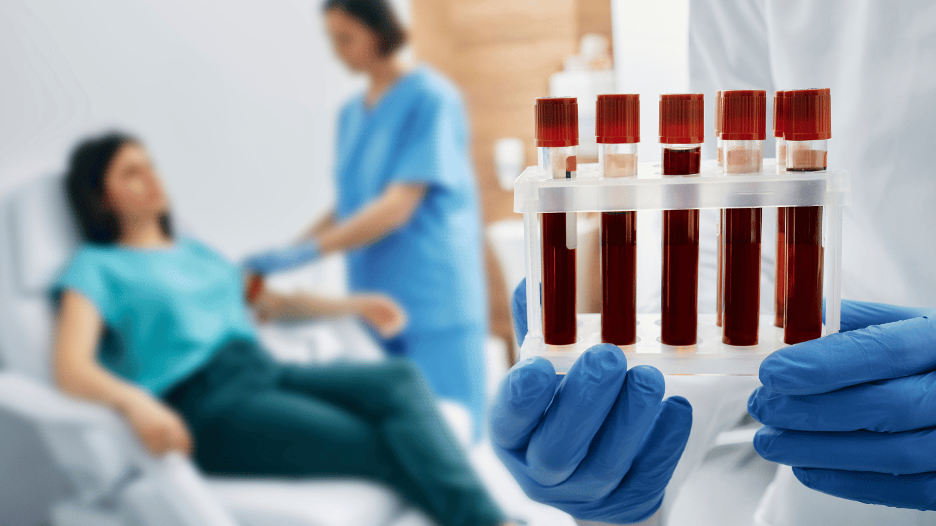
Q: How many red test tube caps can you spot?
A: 7